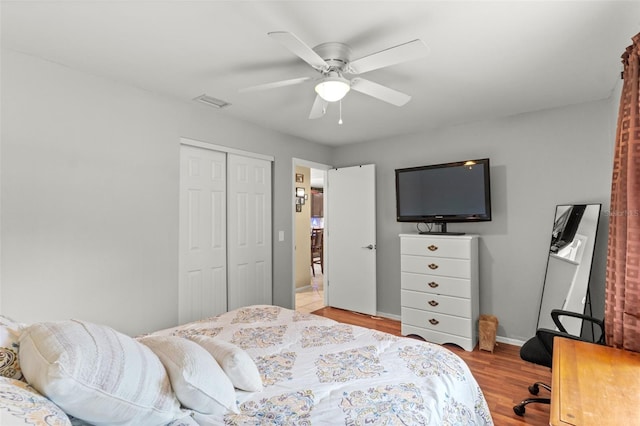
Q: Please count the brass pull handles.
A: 5